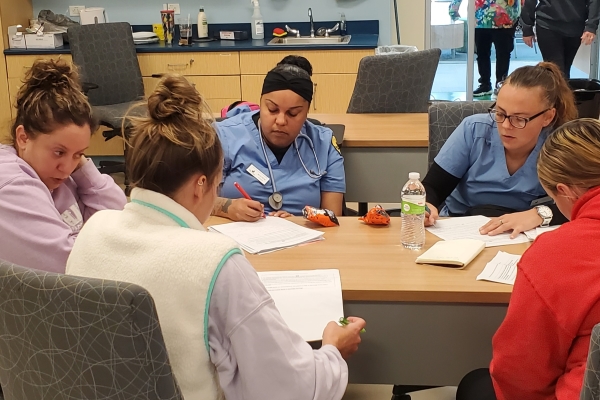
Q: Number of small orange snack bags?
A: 2